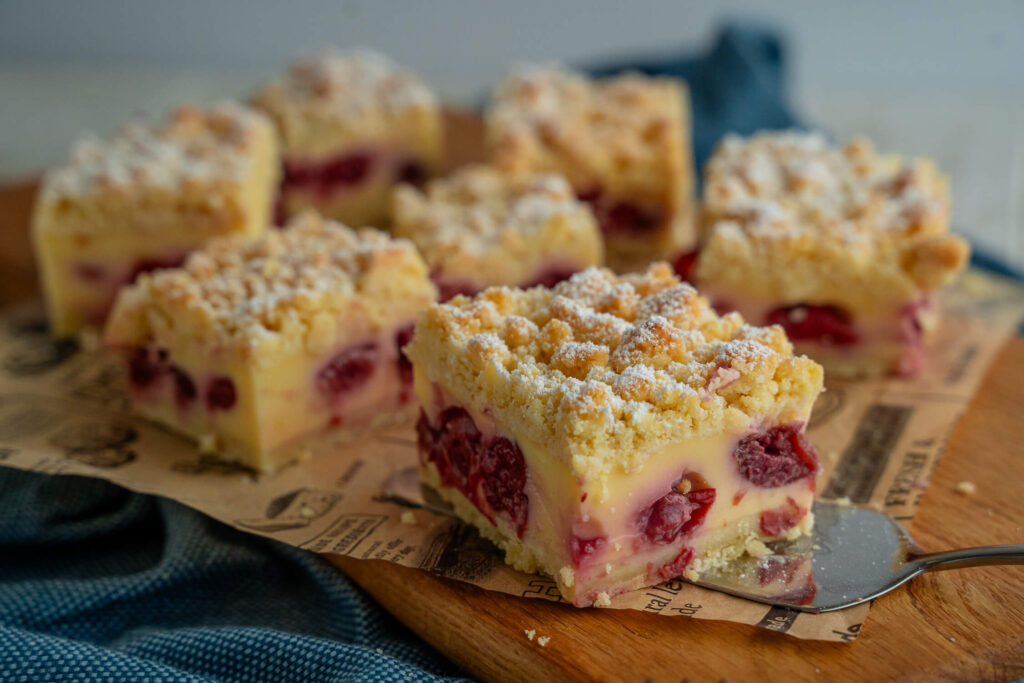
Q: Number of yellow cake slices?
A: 7